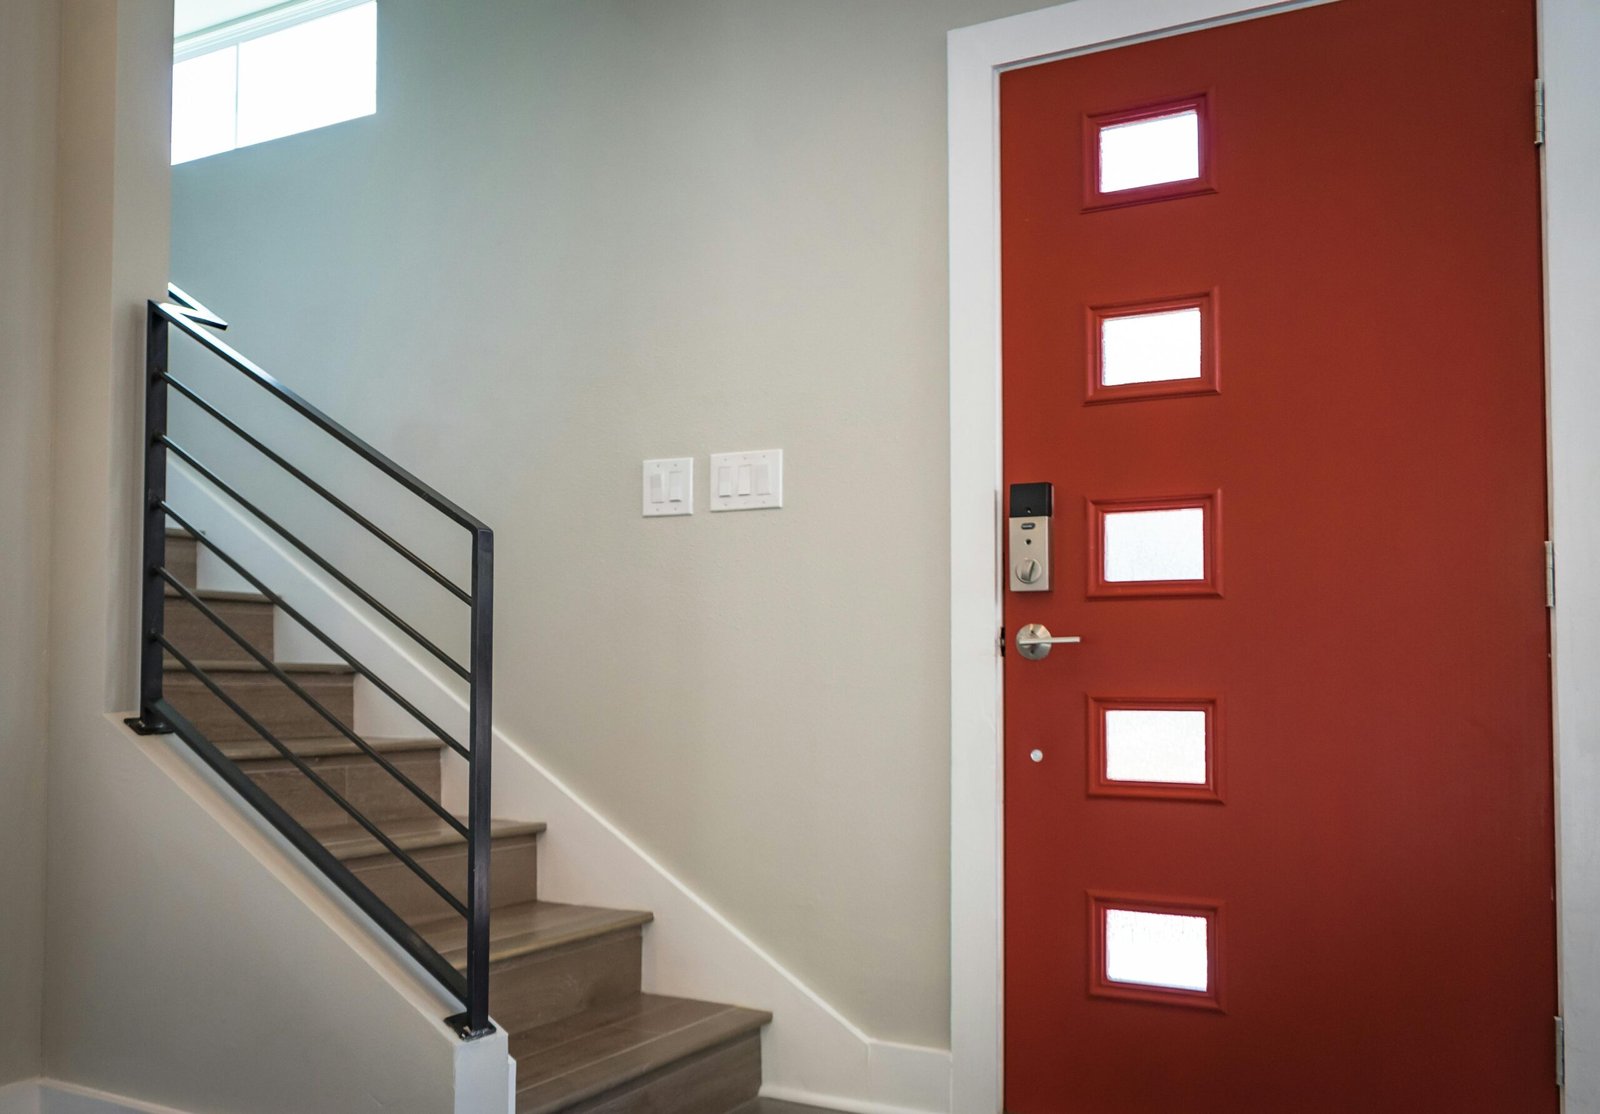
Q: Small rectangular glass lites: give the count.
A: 5